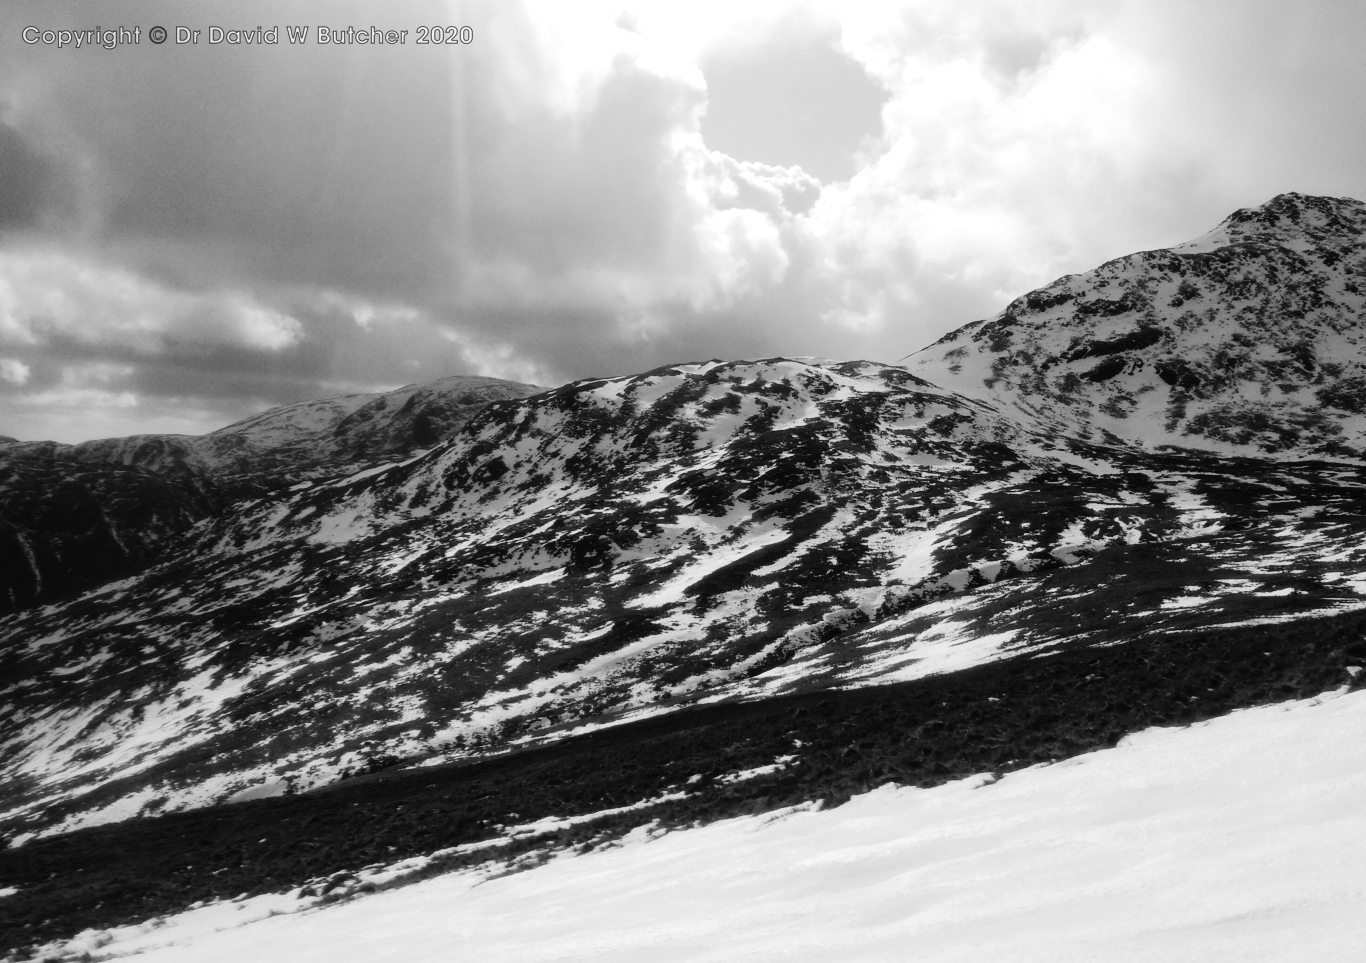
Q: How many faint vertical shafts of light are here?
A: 1